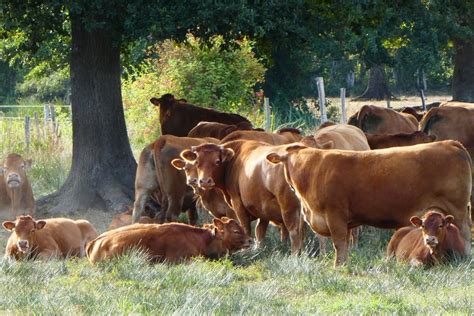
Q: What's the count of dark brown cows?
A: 1